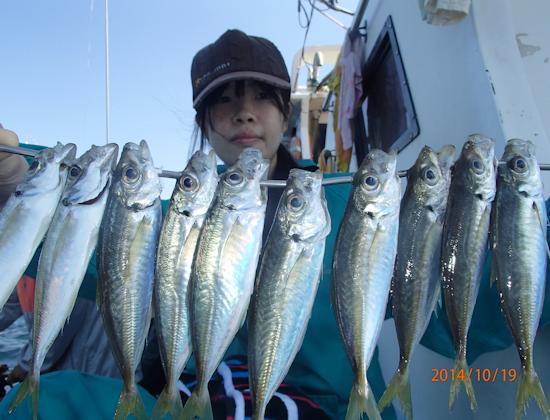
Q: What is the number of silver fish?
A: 10